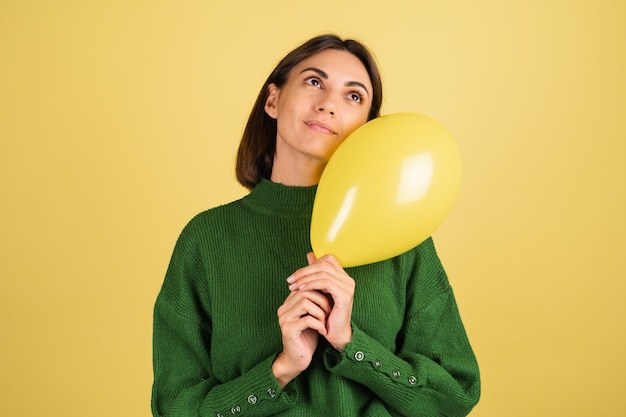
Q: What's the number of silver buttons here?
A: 8